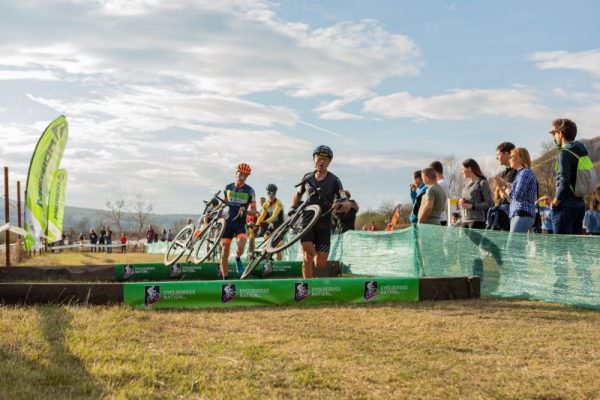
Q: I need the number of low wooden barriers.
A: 2